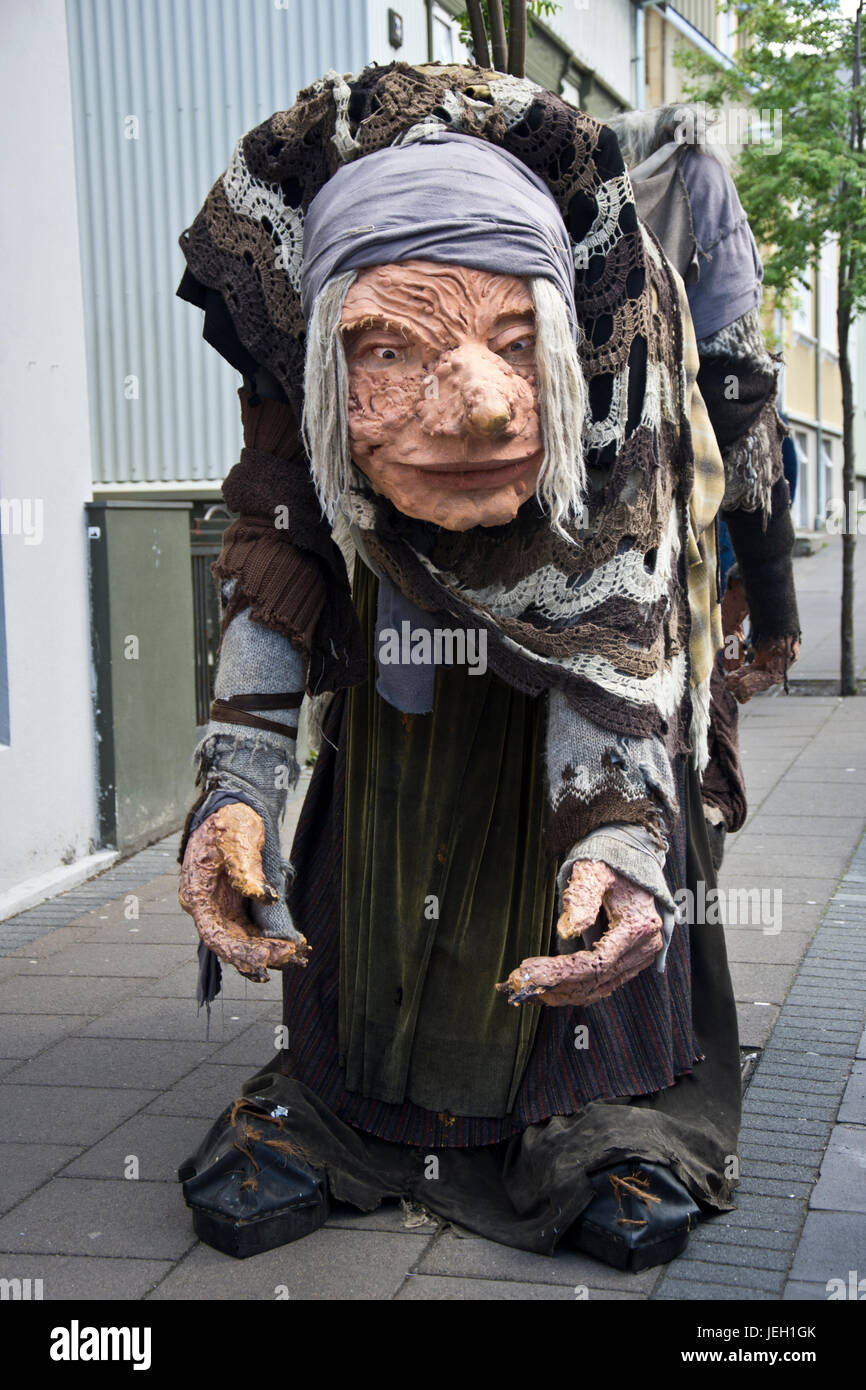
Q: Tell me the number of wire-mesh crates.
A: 0